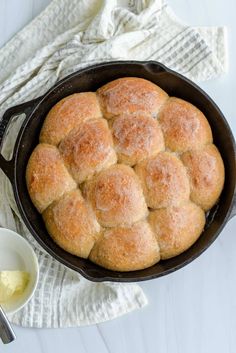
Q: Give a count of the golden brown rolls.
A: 12